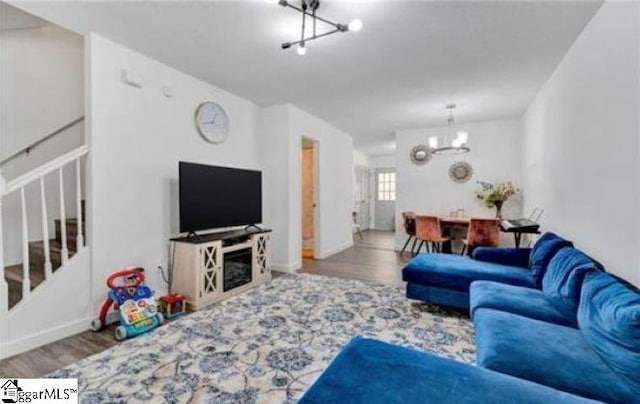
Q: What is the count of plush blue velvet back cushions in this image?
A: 3